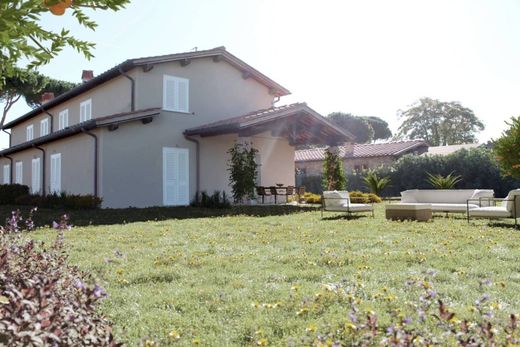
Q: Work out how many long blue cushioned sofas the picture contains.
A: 0